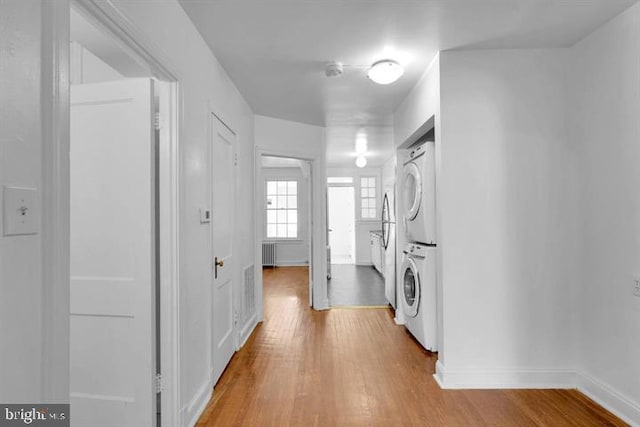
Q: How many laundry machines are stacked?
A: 2